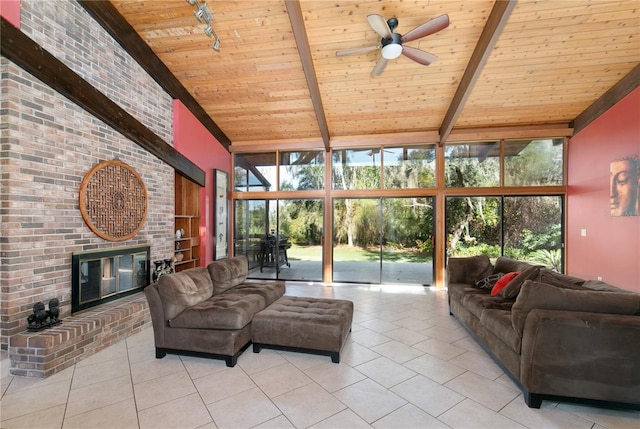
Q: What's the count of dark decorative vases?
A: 2